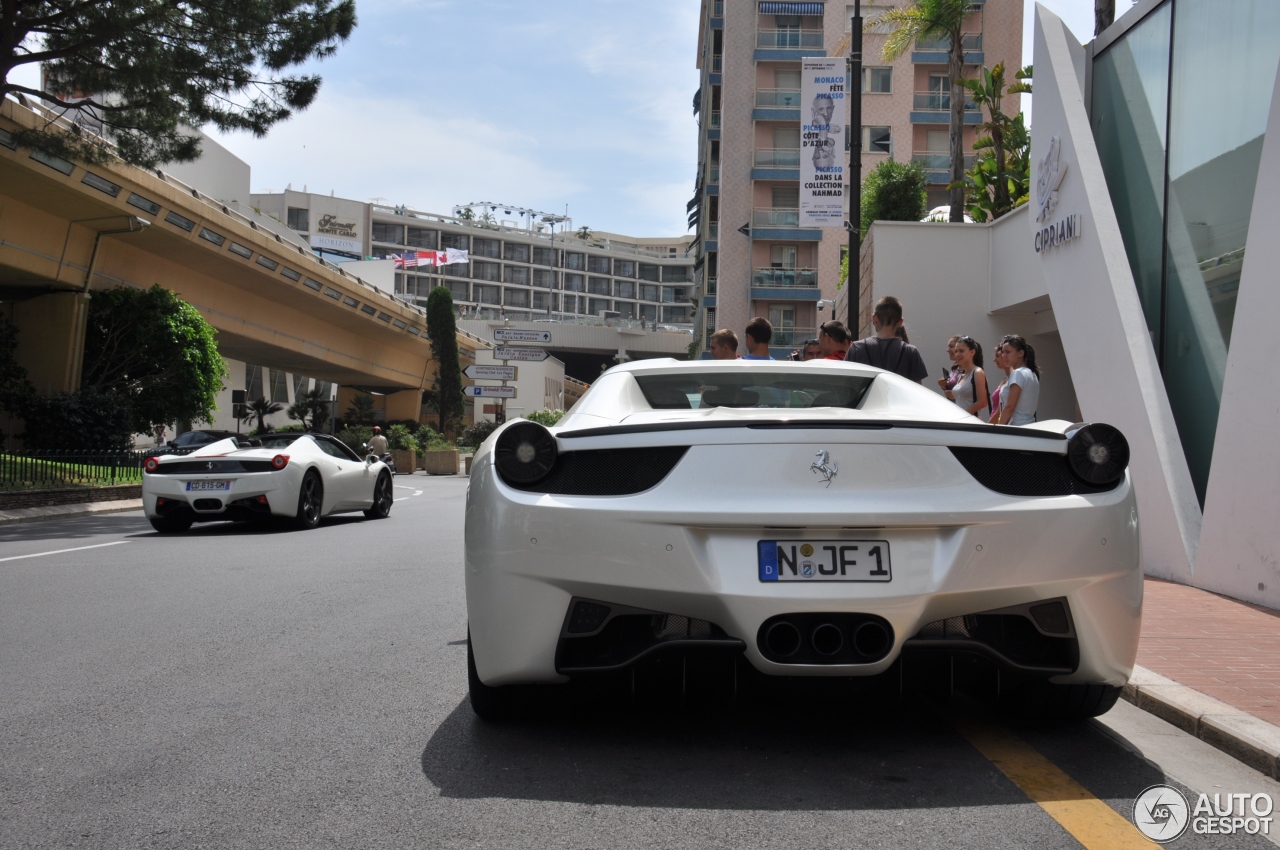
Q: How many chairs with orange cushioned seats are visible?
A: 0